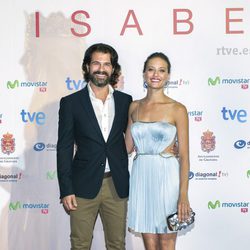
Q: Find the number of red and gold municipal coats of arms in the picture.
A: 2